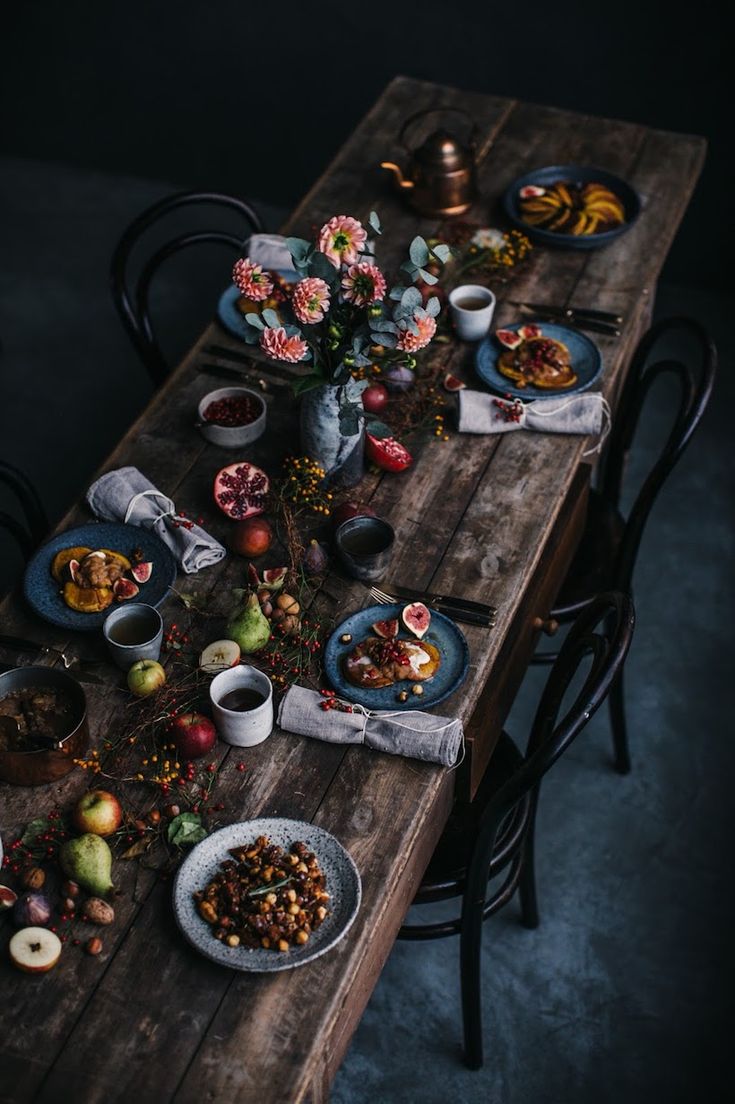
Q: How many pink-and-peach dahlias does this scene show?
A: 6